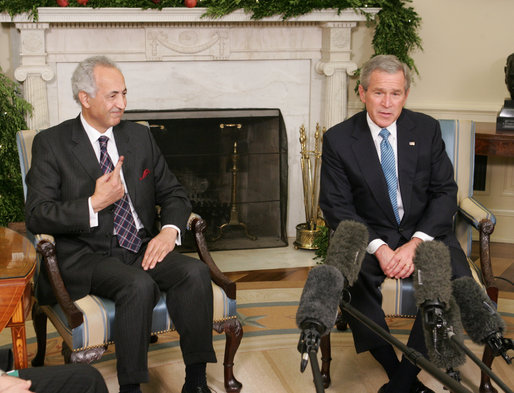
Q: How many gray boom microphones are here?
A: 5